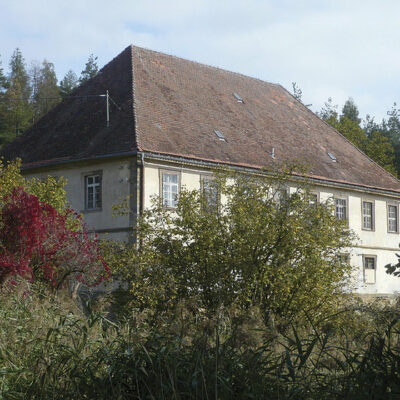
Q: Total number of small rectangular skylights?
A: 3